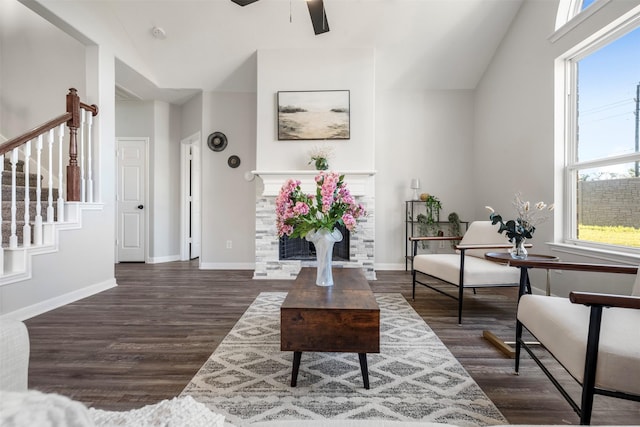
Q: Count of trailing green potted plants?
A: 3